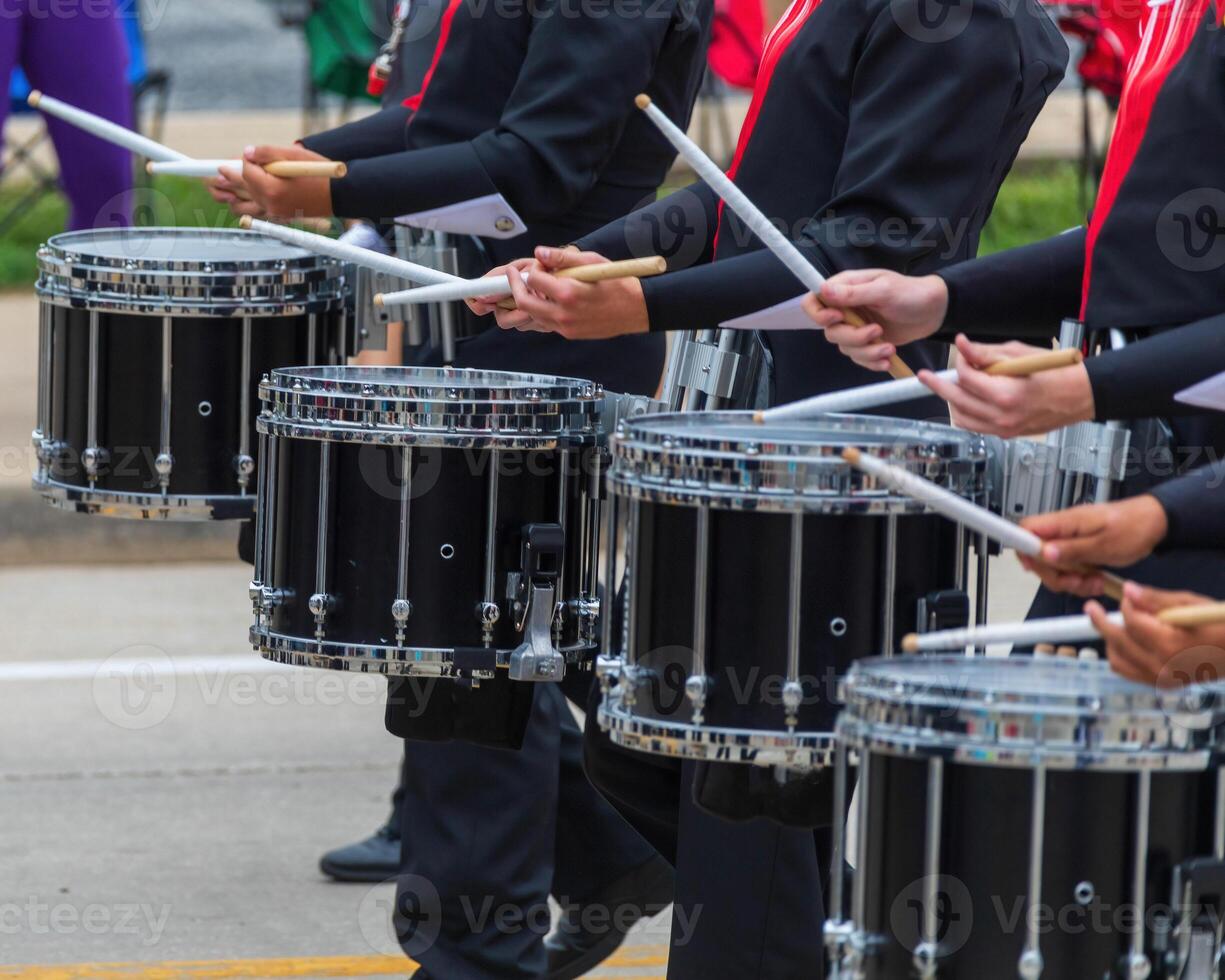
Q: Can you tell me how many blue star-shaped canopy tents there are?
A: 0